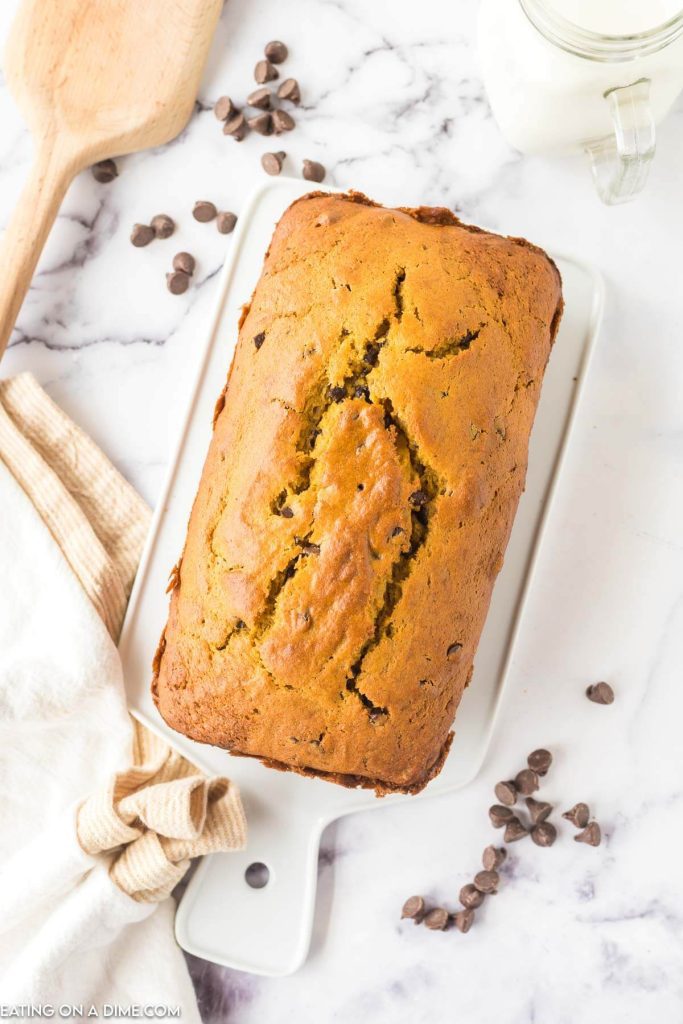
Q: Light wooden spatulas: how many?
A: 1